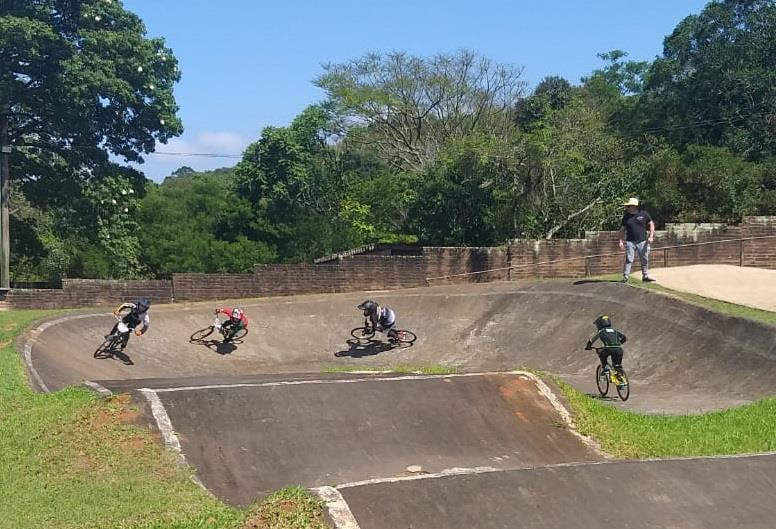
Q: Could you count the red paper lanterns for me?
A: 0